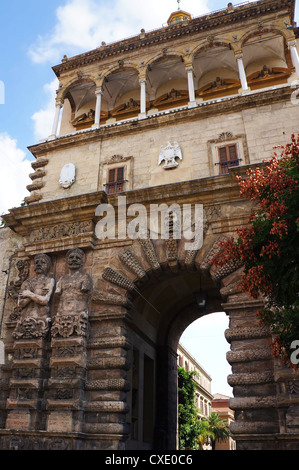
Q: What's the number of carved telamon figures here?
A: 2